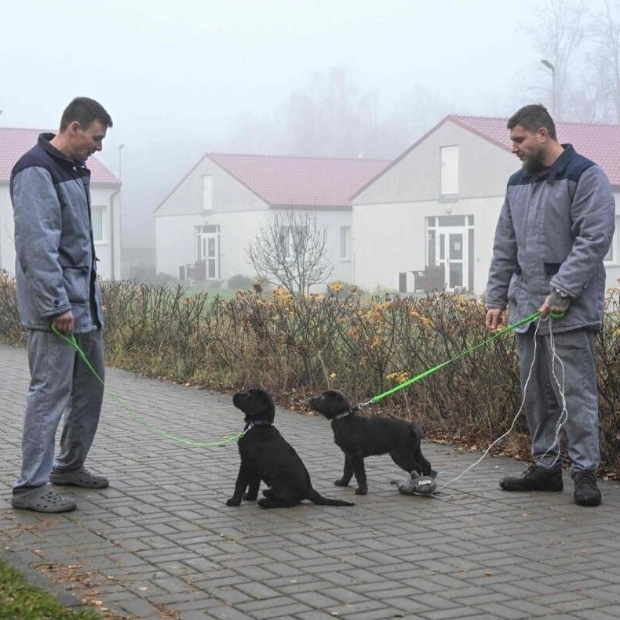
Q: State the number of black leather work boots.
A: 2